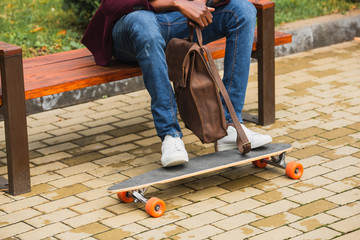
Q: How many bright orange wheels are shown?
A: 4